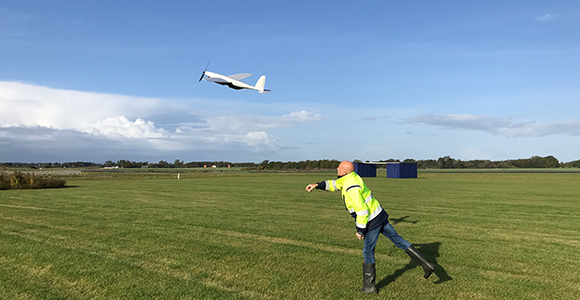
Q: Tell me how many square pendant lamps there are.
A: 0